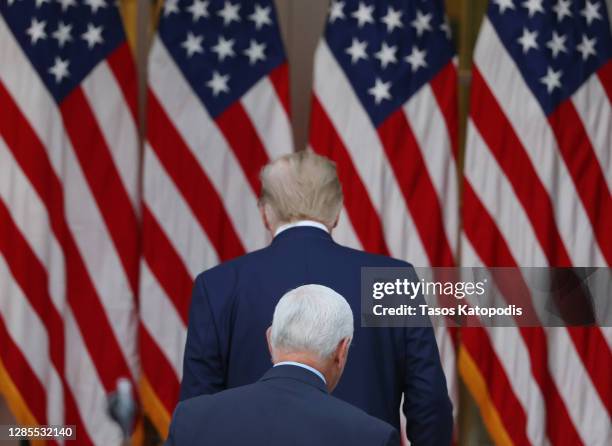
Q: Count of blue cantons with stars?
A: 4